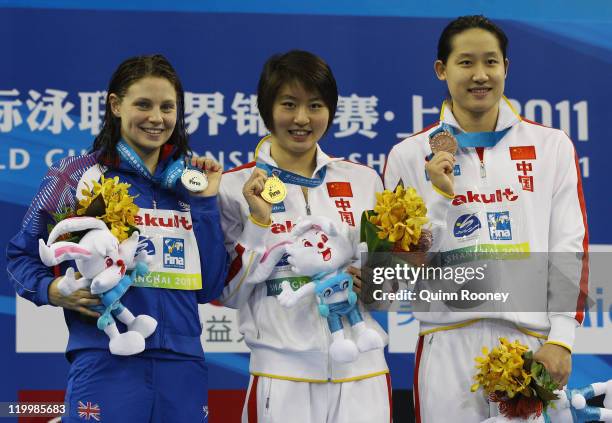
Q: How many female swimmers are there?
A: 3